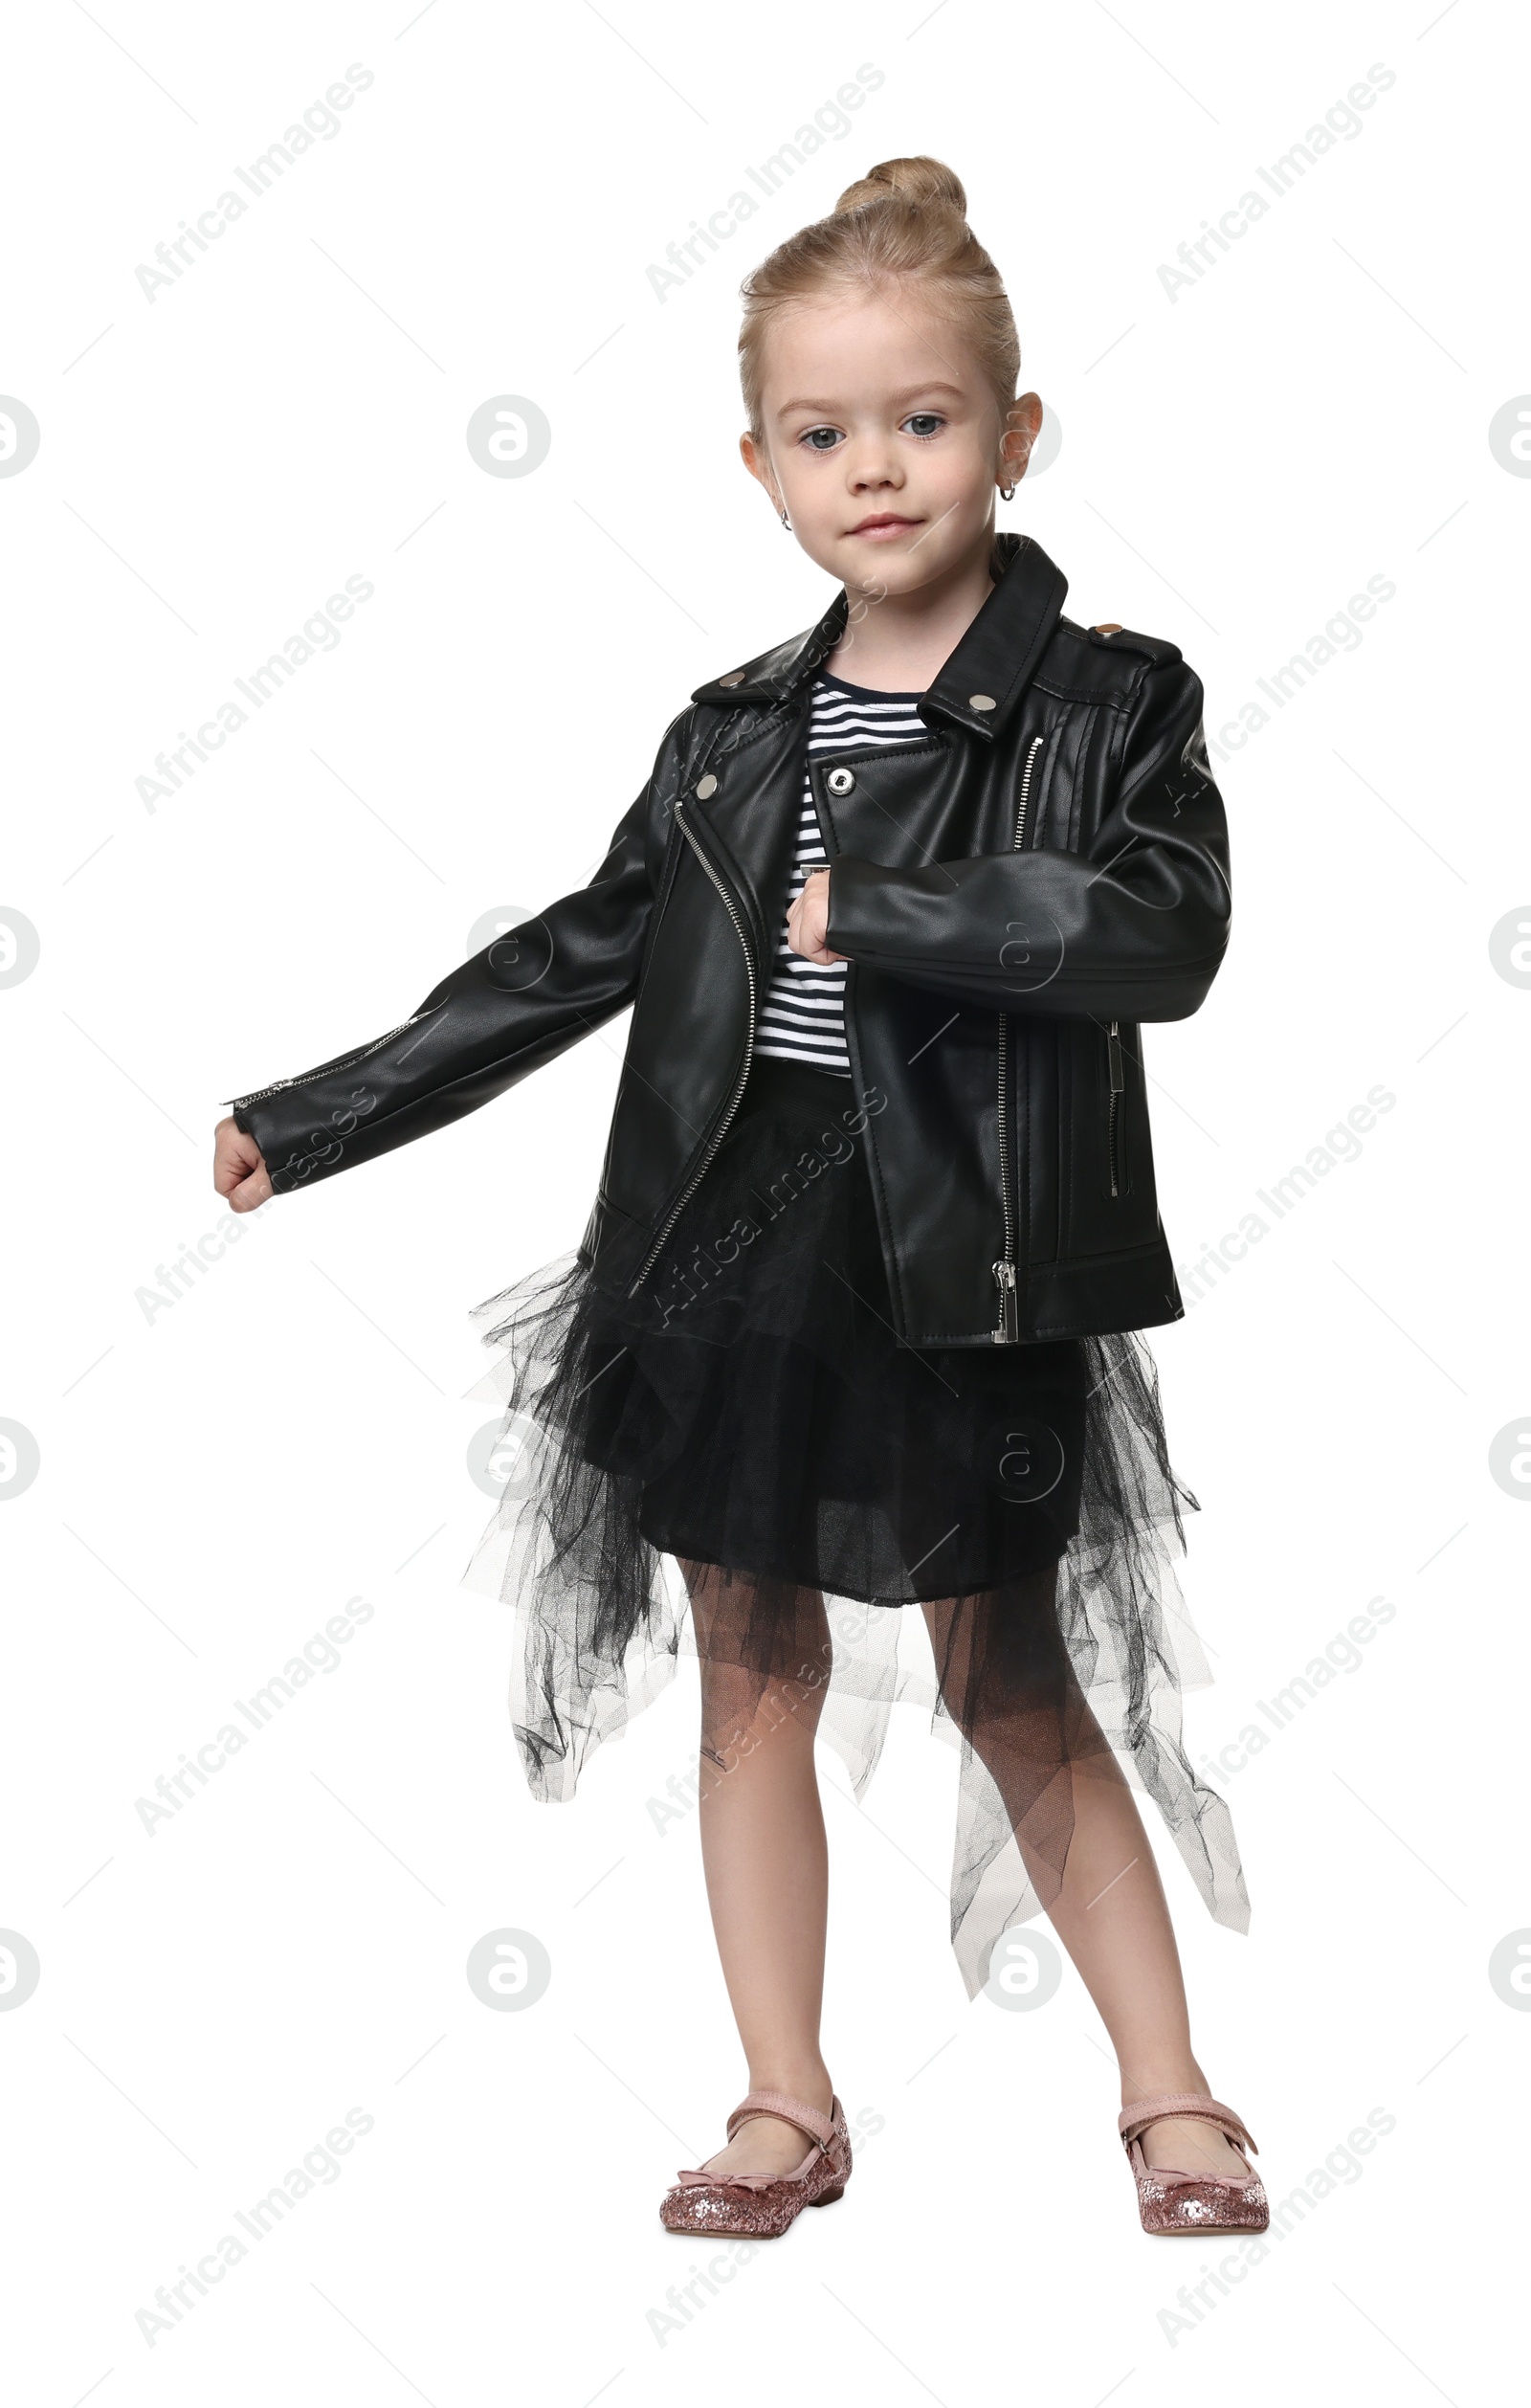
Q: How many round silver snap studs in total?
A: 5